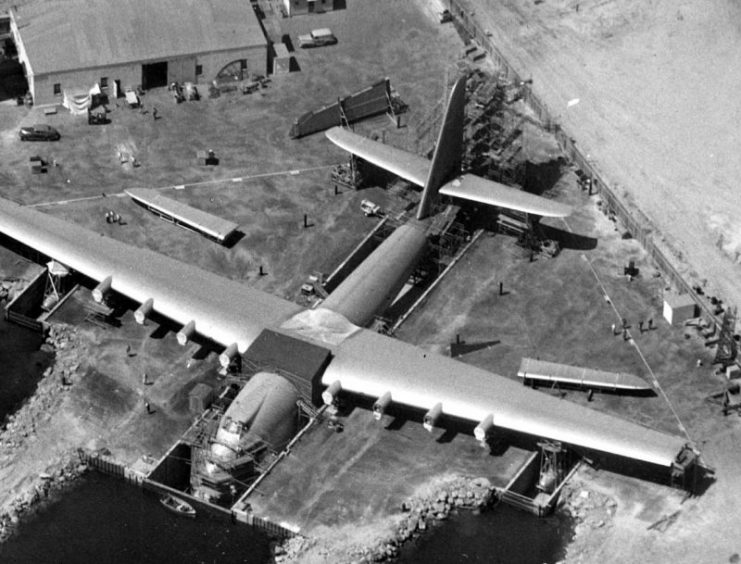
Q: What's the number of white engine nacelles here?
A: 8